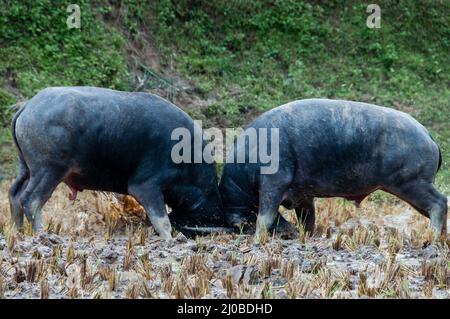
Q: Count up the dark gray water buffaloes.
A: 2